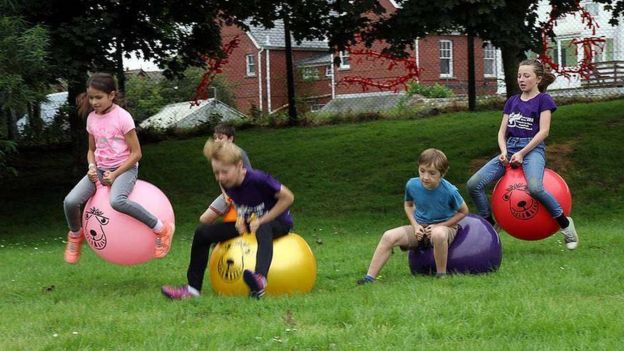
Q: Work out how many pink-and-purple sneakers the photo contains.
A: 2